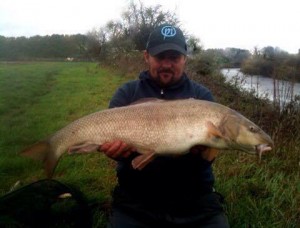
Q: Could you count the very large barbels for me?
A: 1